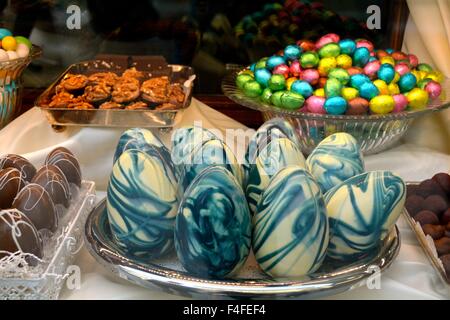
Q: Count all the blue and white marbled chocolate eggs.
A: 10